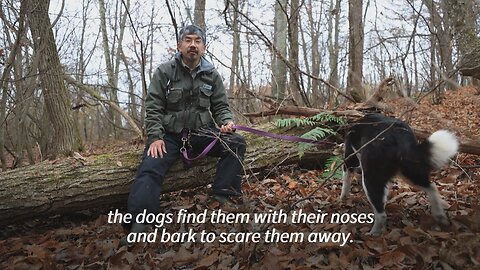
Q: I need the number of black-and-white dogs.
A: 1